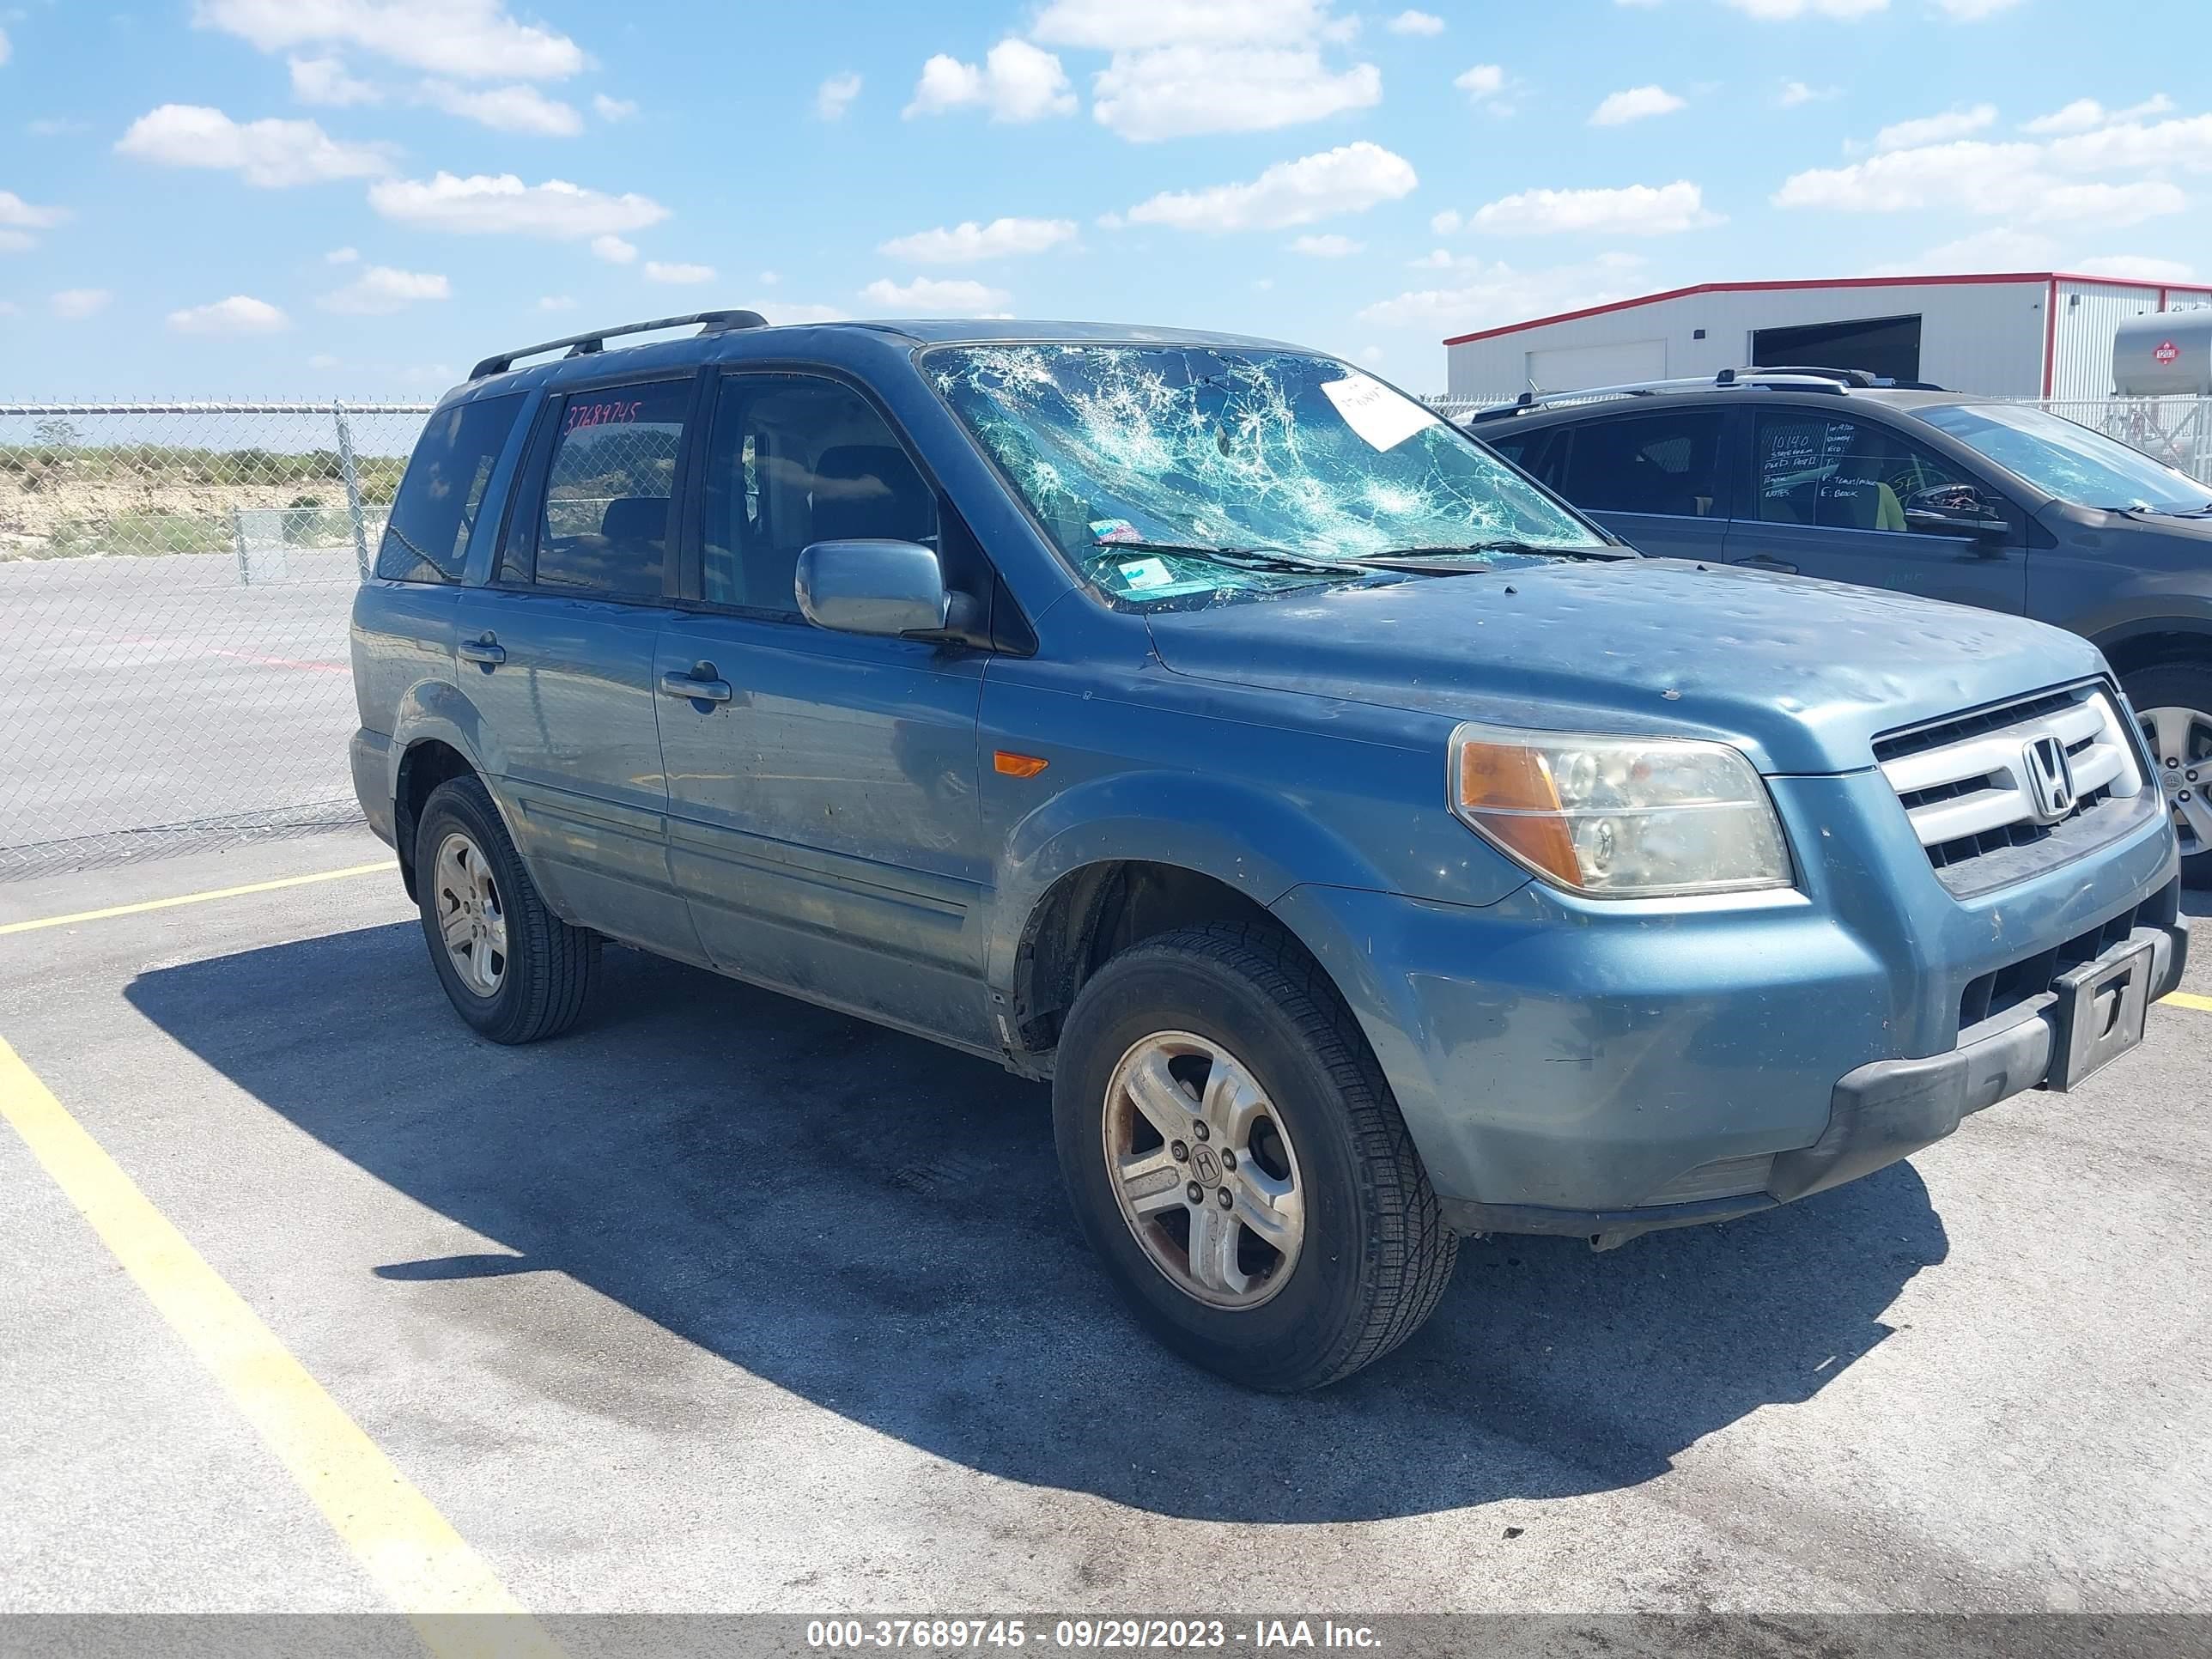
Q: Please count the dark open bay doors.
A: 1